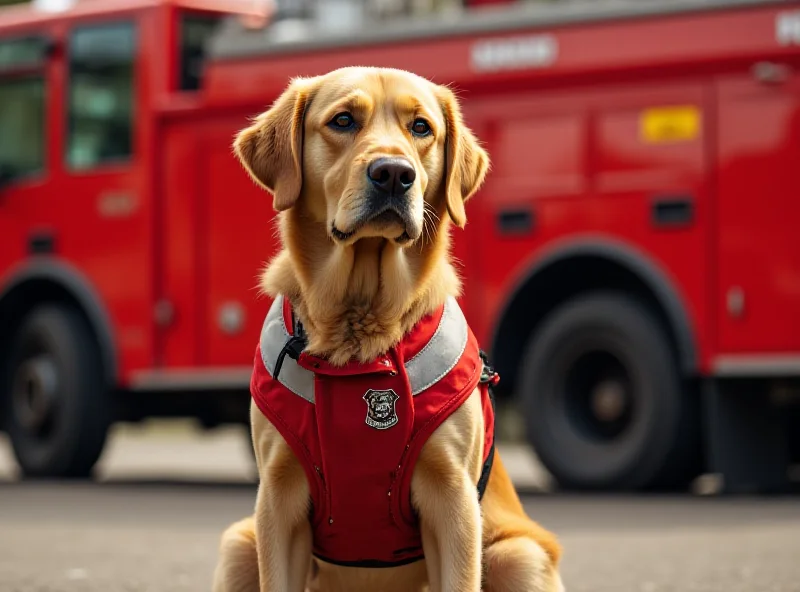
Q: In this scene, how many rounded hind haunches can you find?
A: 2